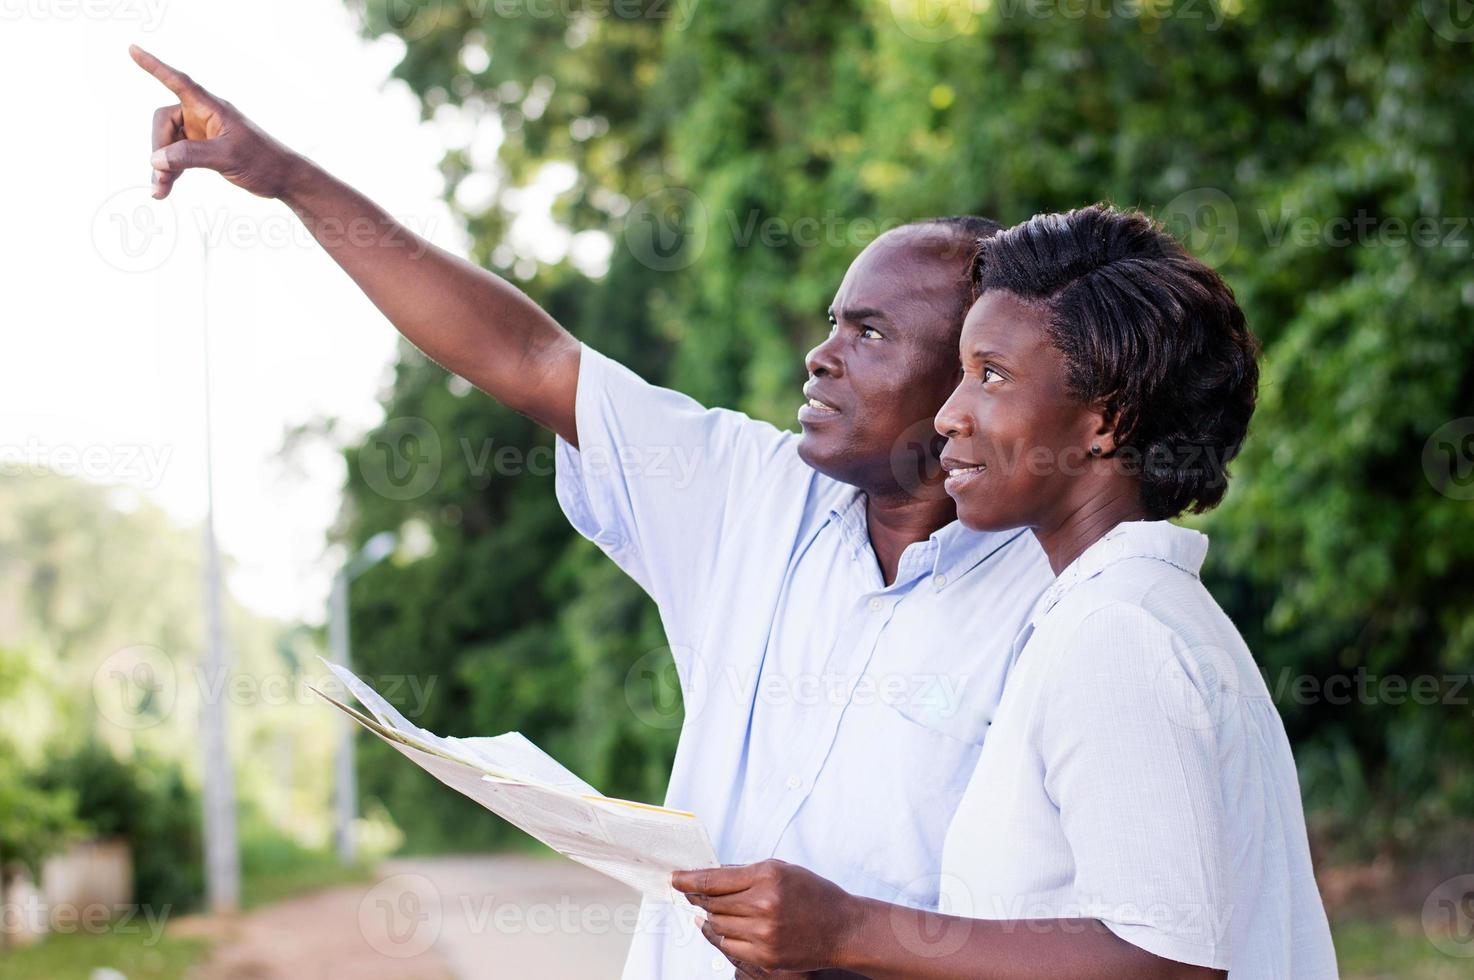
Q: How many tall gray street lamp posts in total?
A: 2